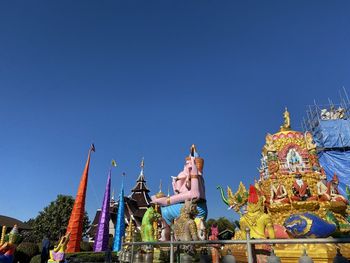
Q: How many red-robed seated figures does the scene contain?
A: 4